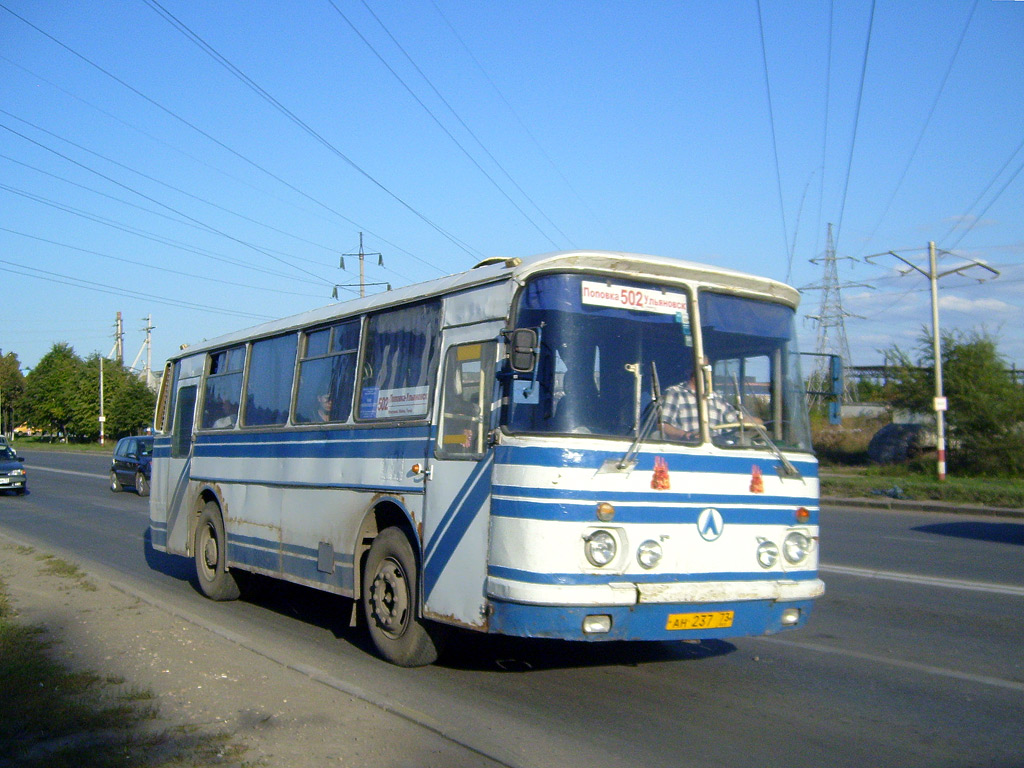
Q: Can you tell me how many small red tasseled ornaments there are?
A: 2